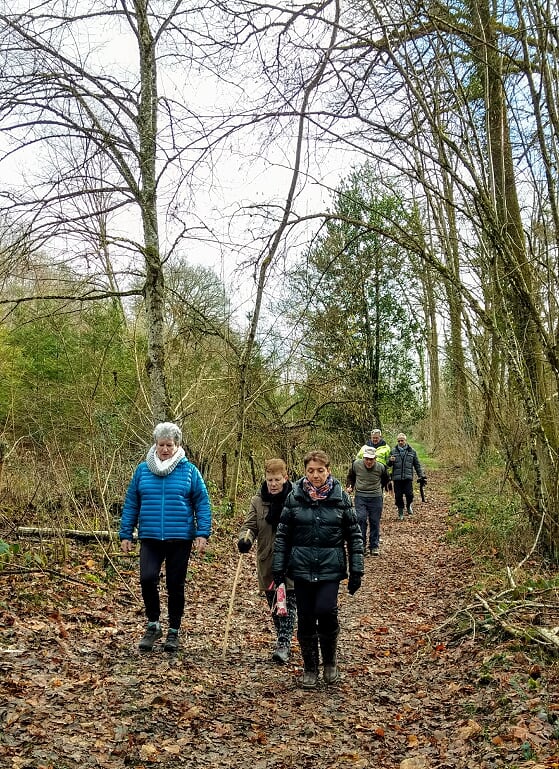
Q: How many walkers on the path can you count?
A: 6